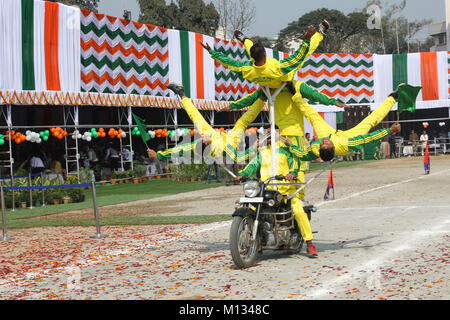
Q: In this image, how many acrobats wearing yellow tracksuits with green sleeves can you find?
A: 5